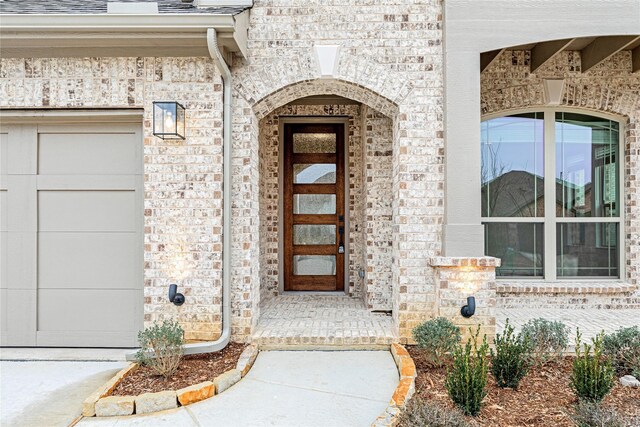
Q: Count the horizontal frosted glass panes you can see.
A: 5